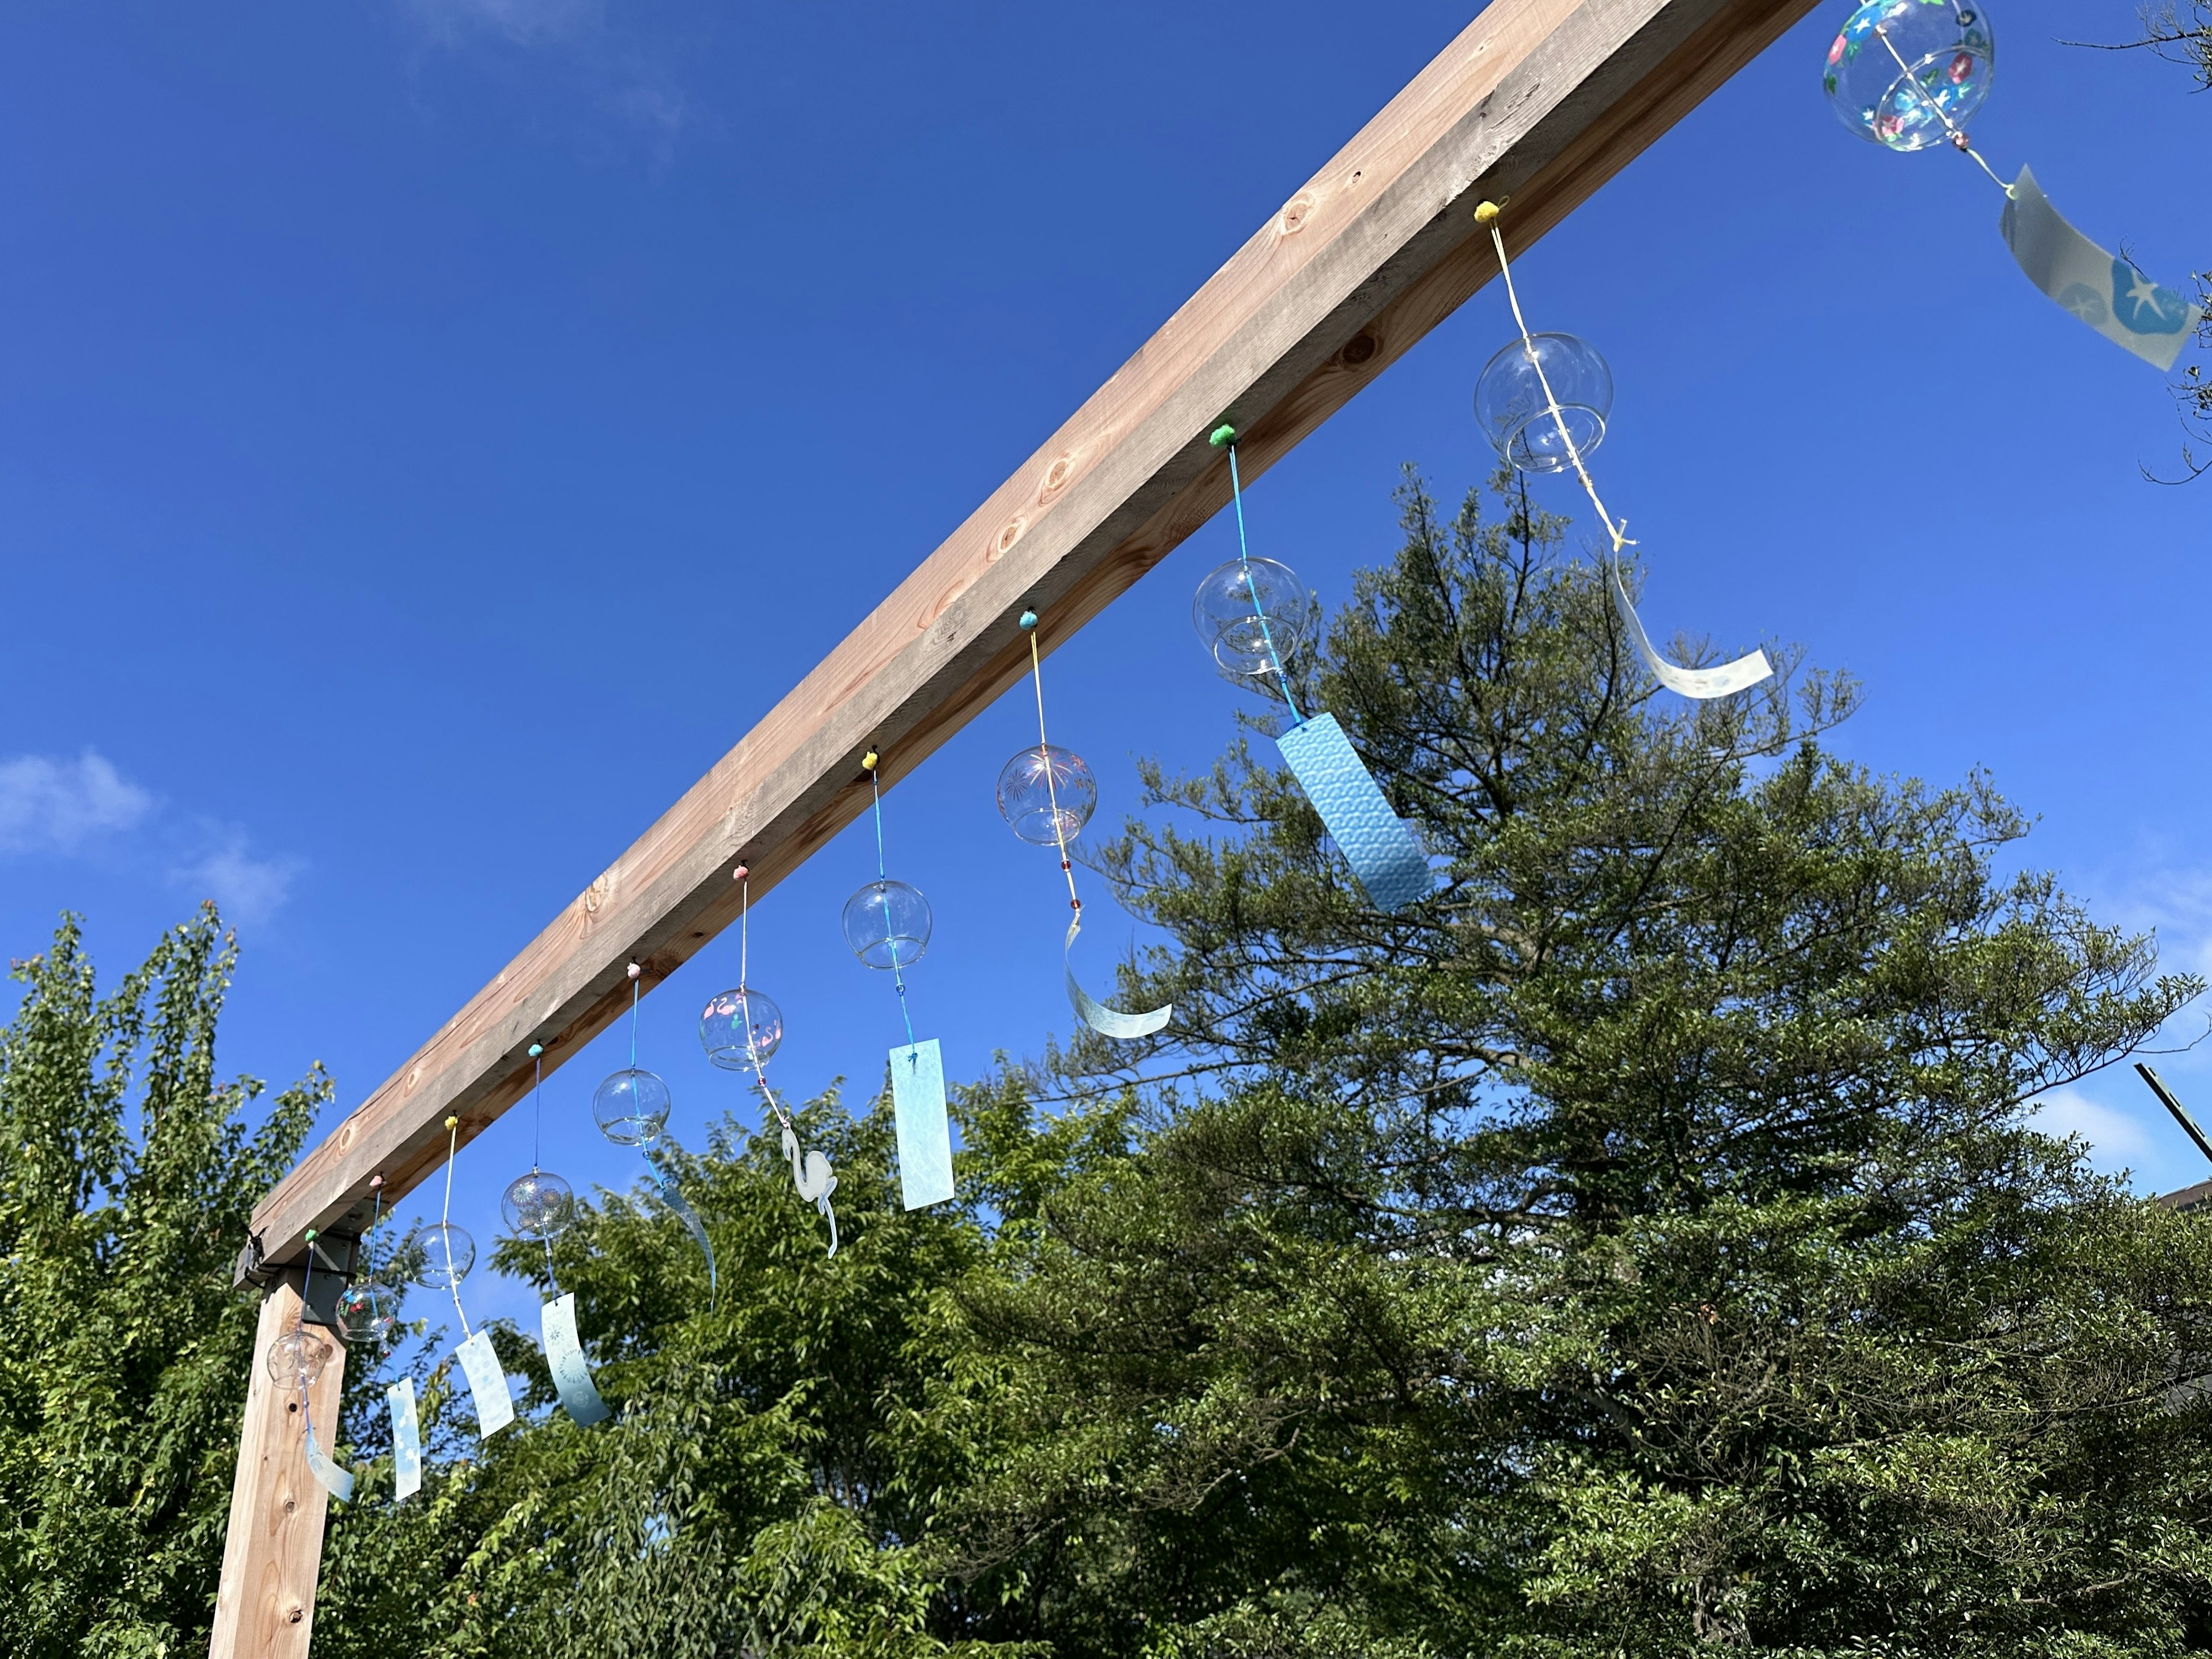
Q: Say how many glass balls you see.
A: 11